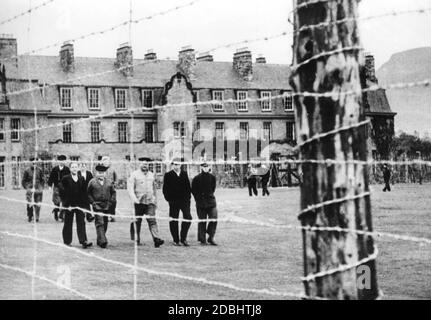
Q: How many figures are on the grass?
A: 12